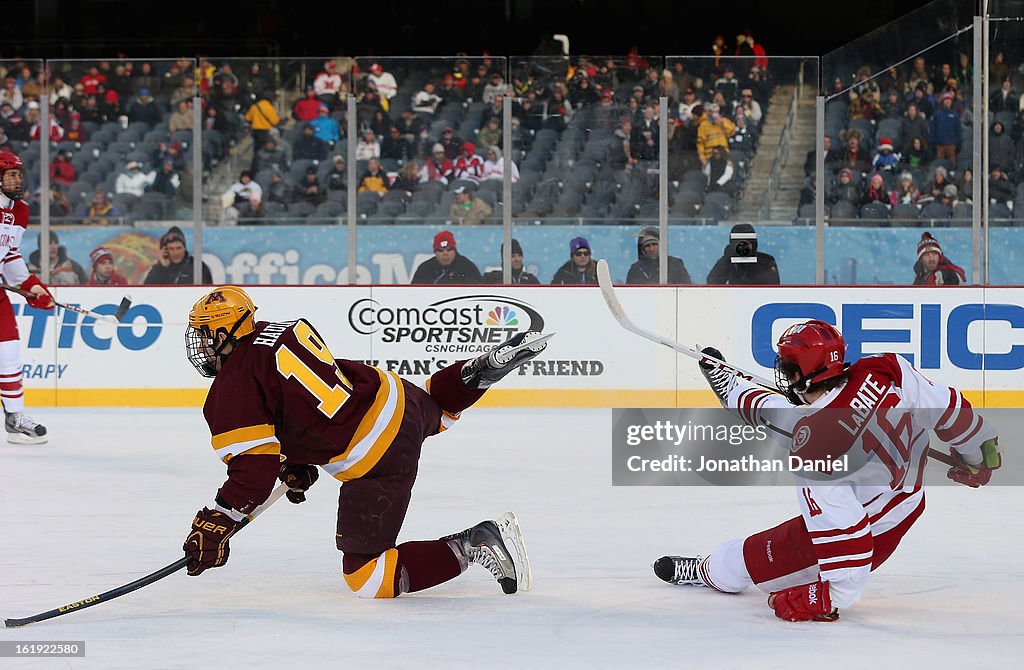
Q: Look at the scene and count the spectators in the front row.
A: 9